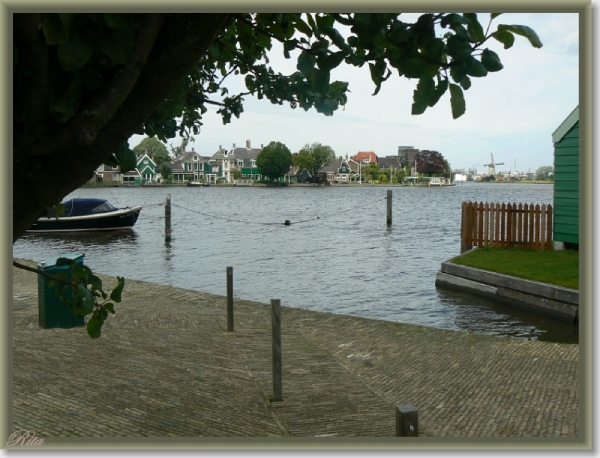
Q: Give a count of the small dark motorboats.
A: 1